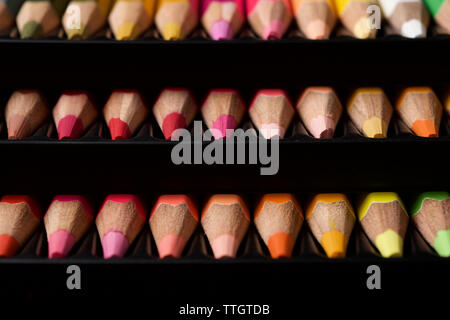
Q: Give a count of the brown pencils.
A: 1